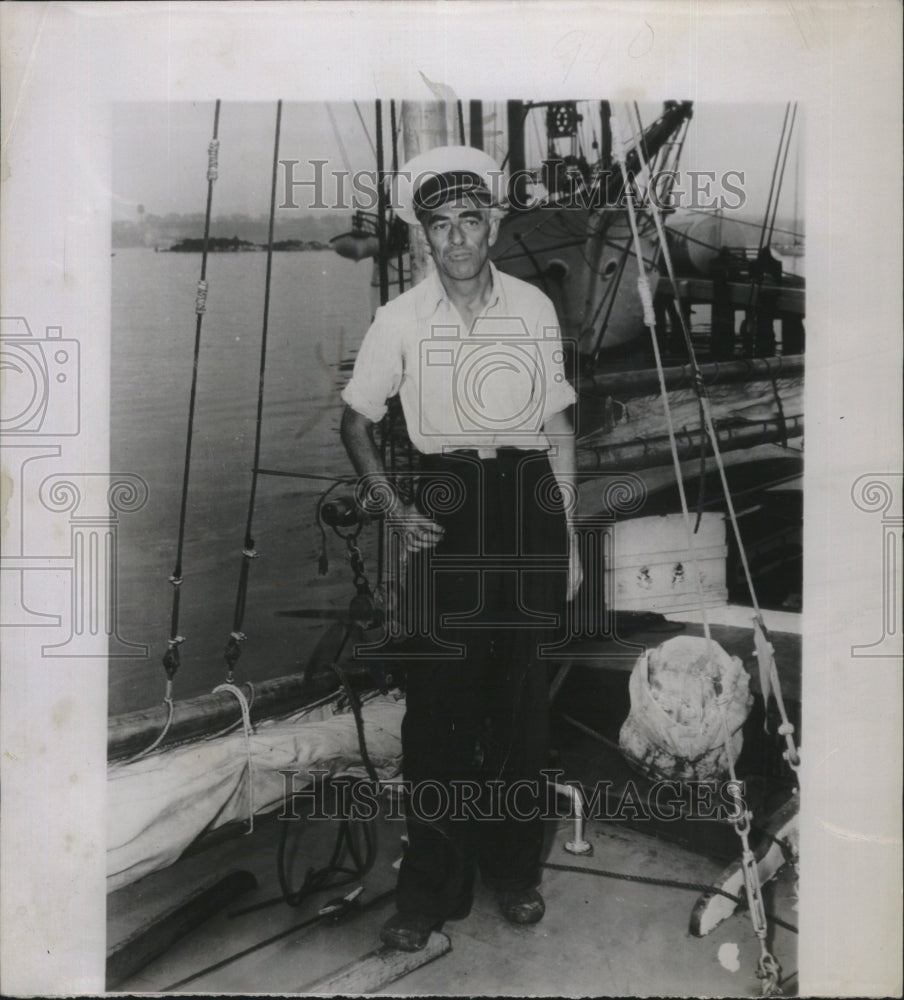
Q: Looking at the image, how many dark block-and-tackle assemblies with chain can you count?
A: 1